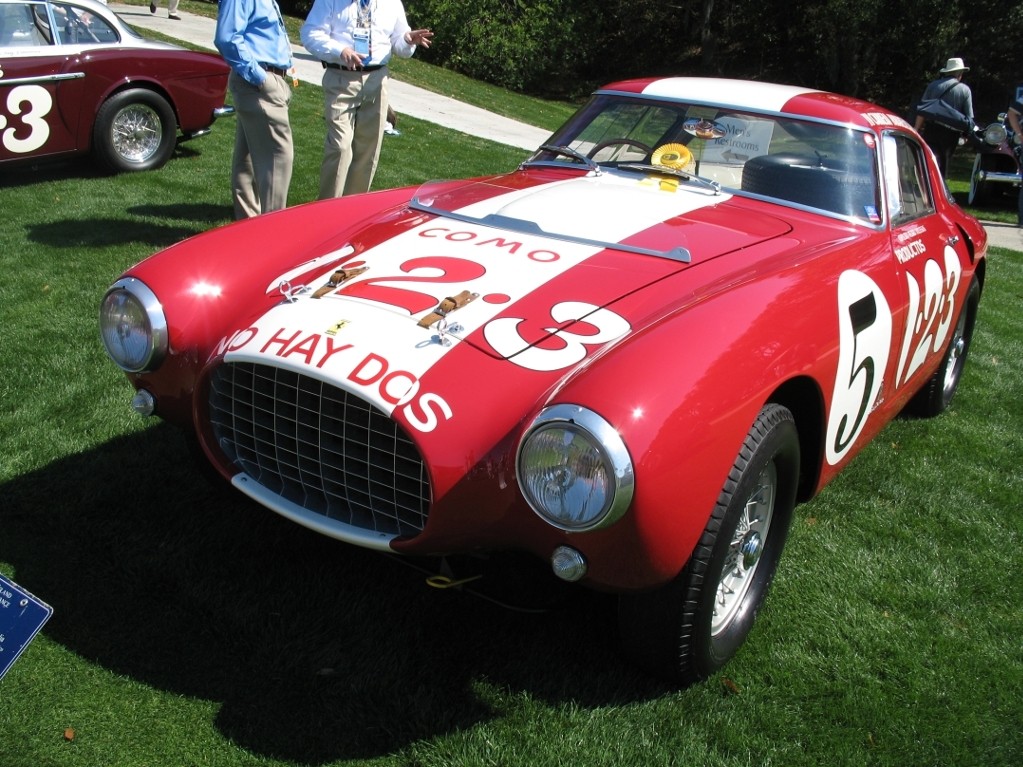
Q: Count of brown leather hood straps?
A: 2